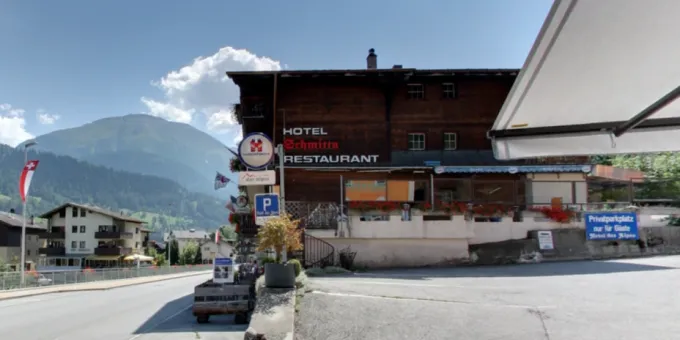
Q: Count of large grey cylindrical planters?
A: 1